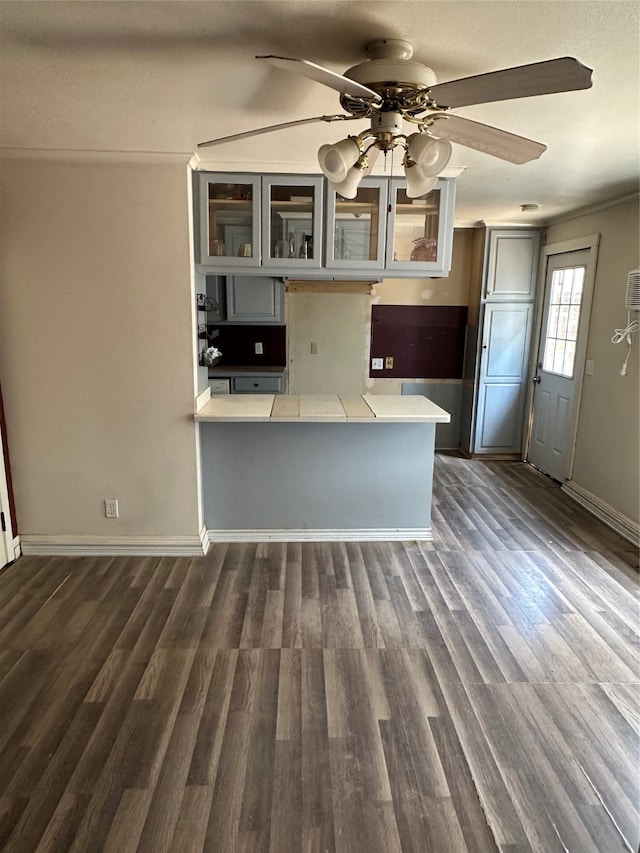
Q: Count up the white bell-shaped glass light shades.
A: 4